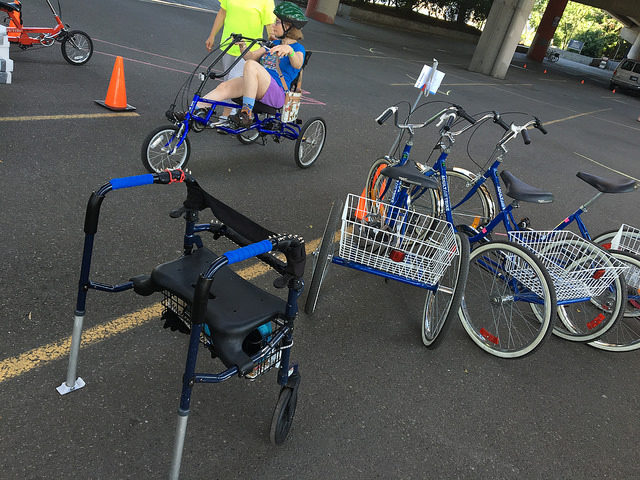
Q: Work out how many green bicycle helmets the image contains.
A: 1